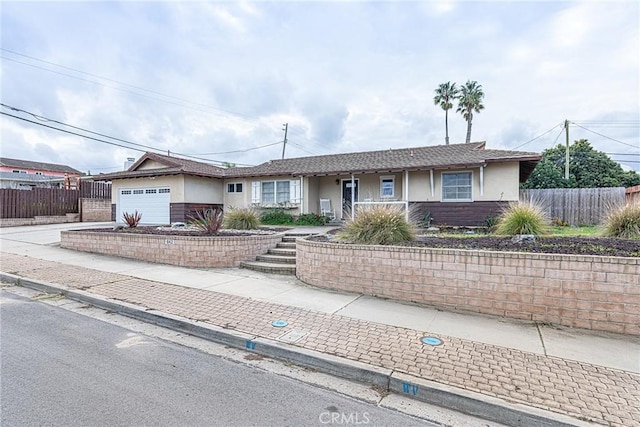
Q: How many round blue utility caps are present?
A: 2